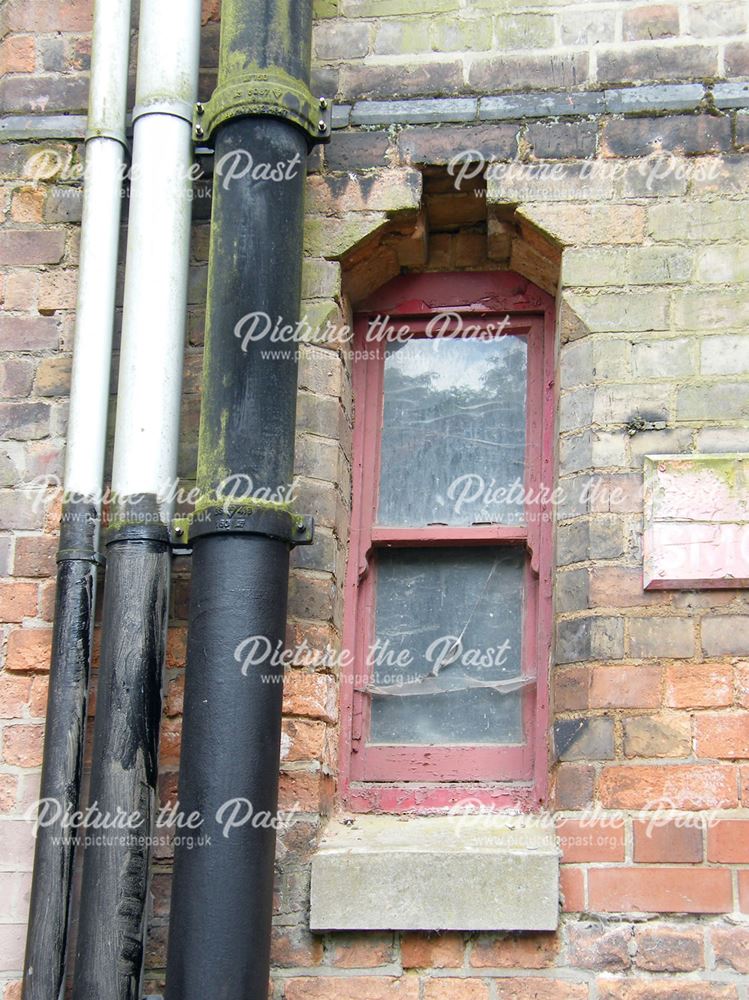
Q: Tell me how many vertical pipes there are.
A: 3